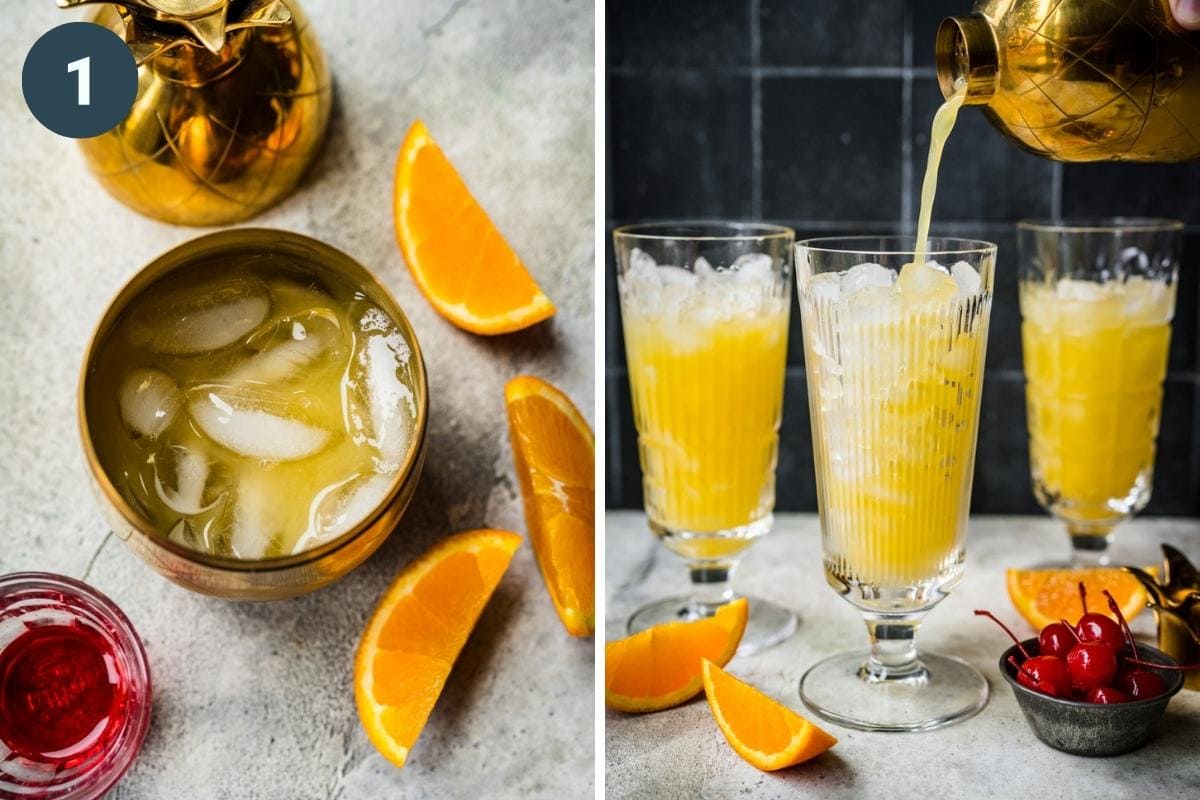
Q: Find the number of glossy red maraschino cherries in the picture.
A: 6